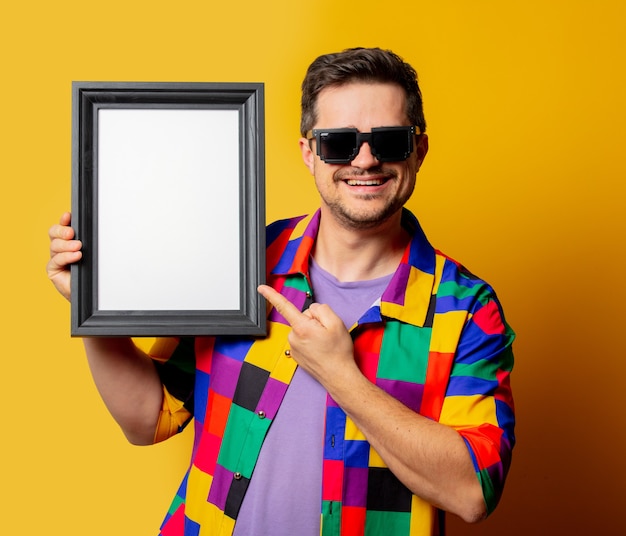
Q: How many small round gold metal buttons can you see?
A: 4